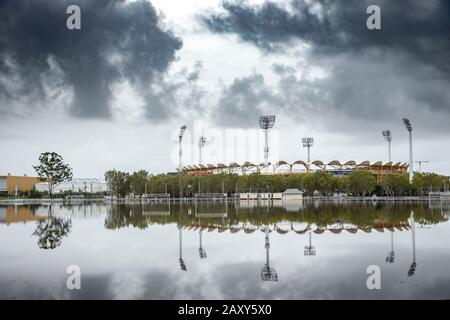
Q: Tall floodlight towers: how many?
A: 6